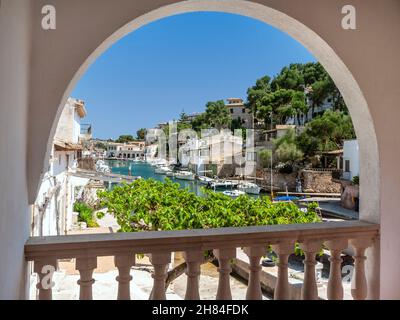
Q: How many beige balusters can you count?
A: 11